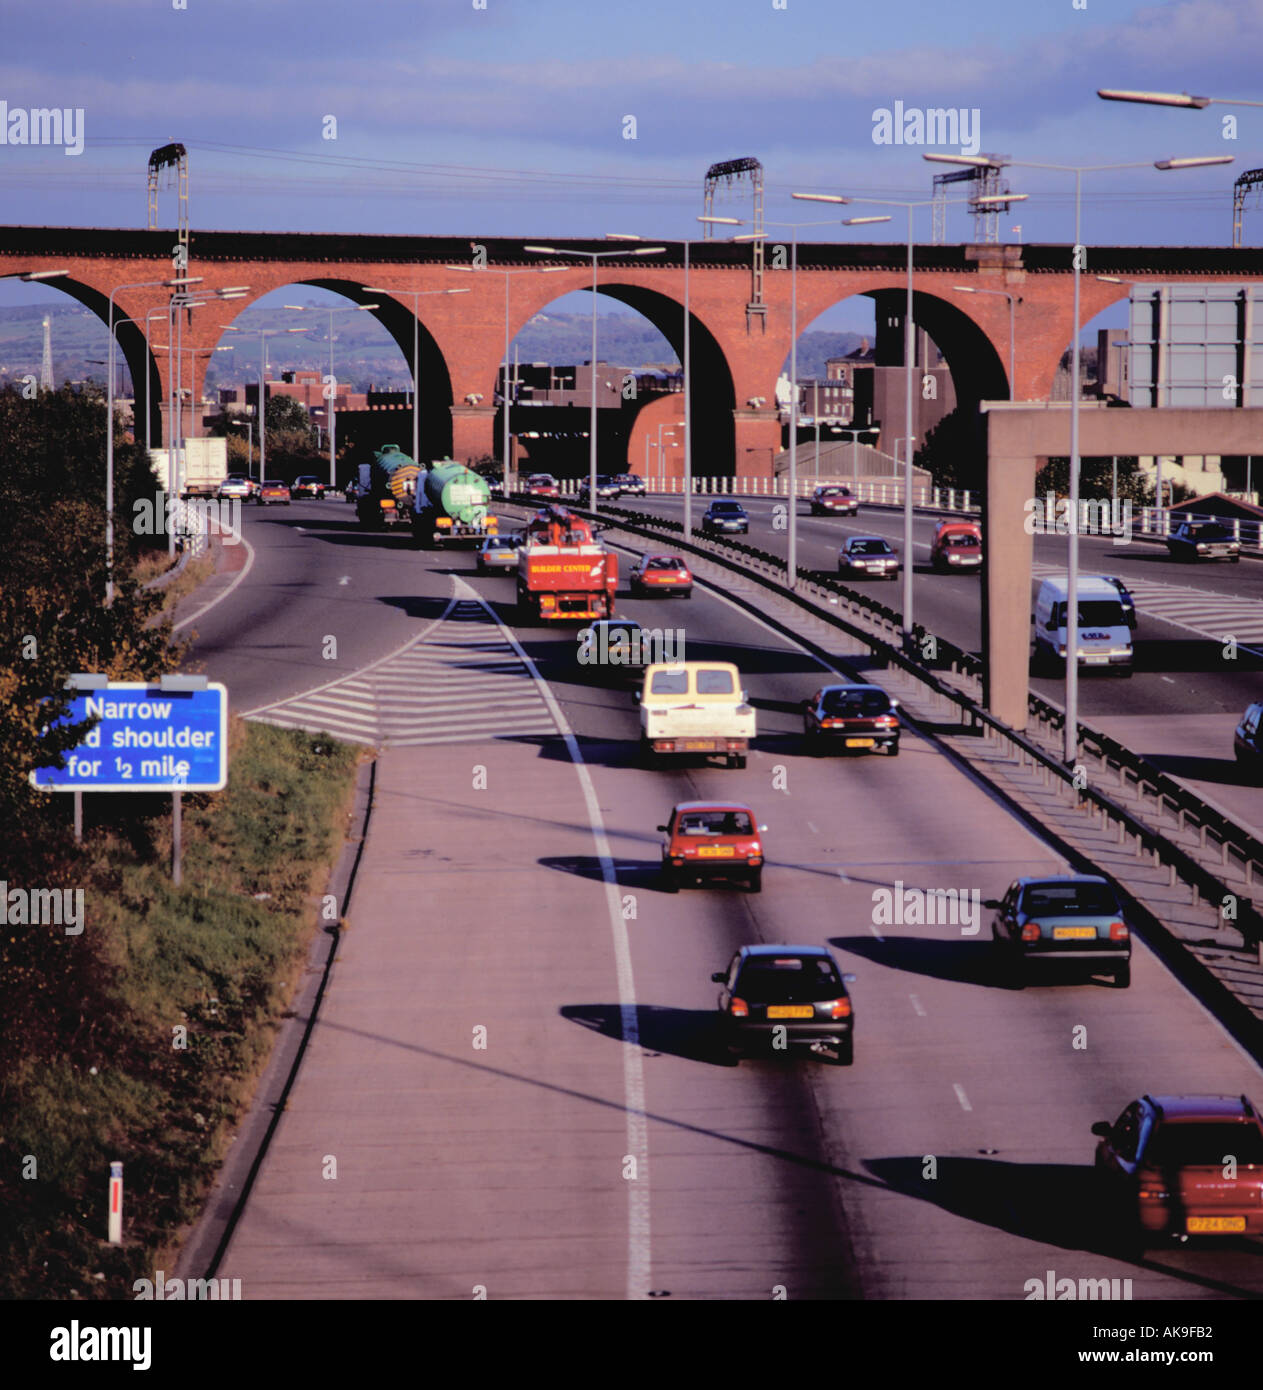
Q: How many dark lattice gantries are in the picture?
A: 4